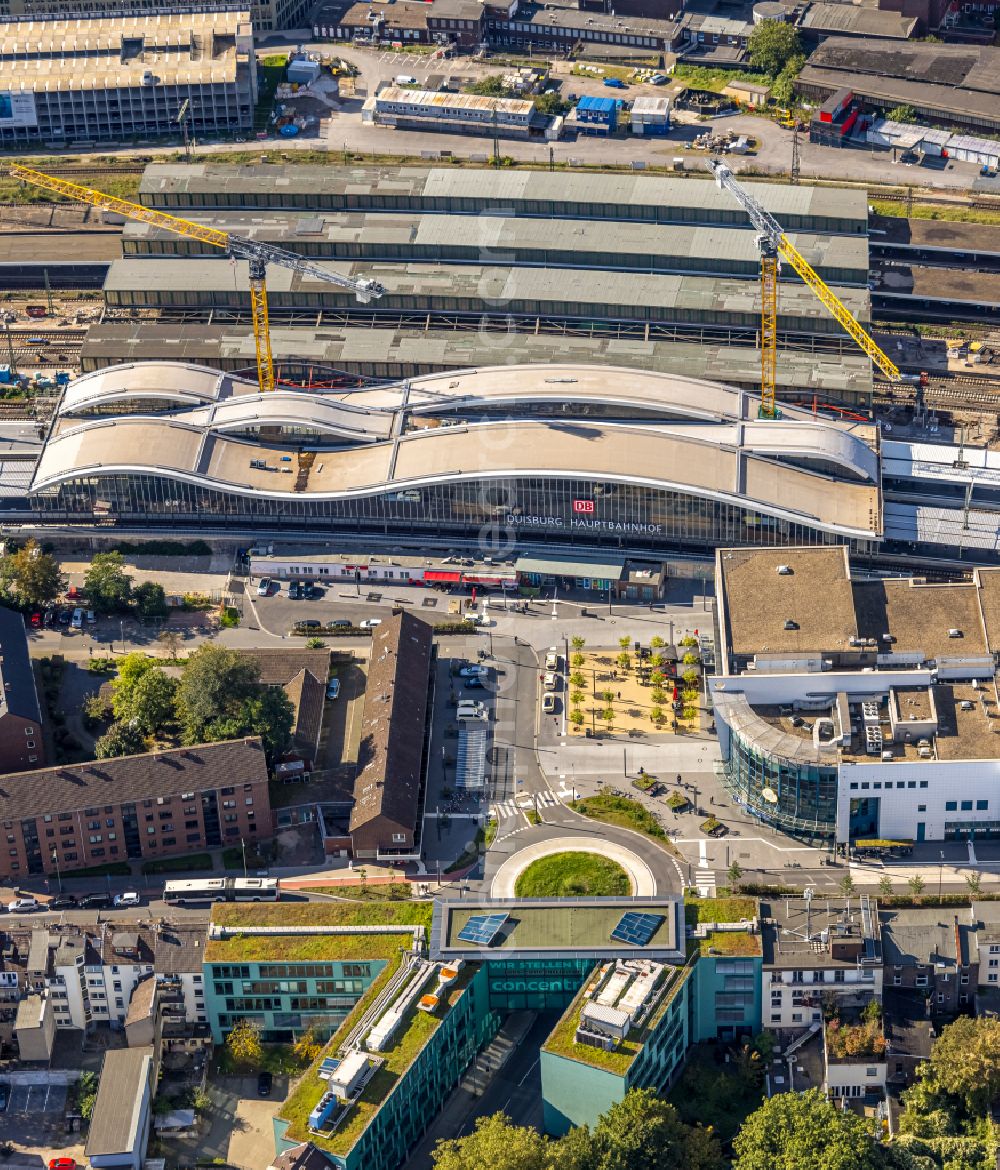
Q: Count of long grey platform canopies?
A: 4